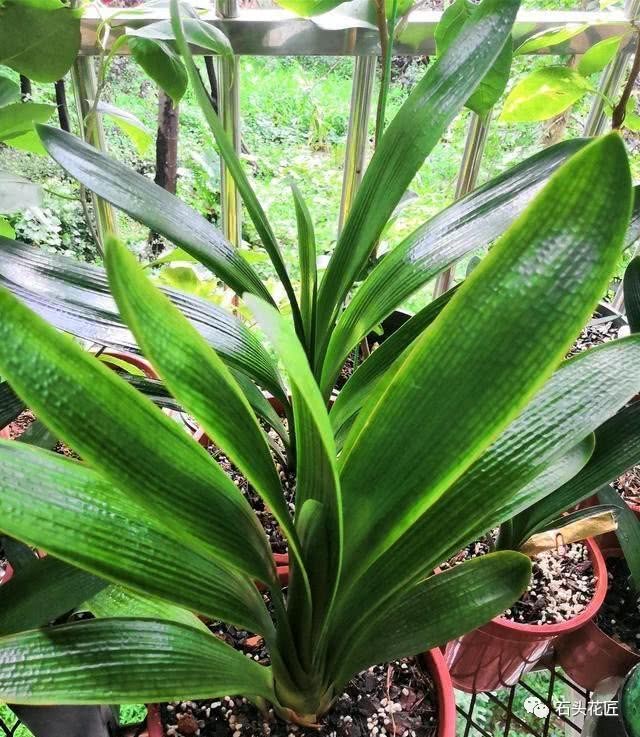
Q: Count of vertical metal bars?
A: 5